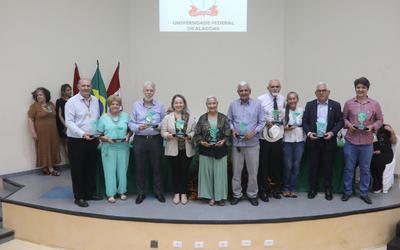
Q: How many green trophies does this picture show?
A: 10